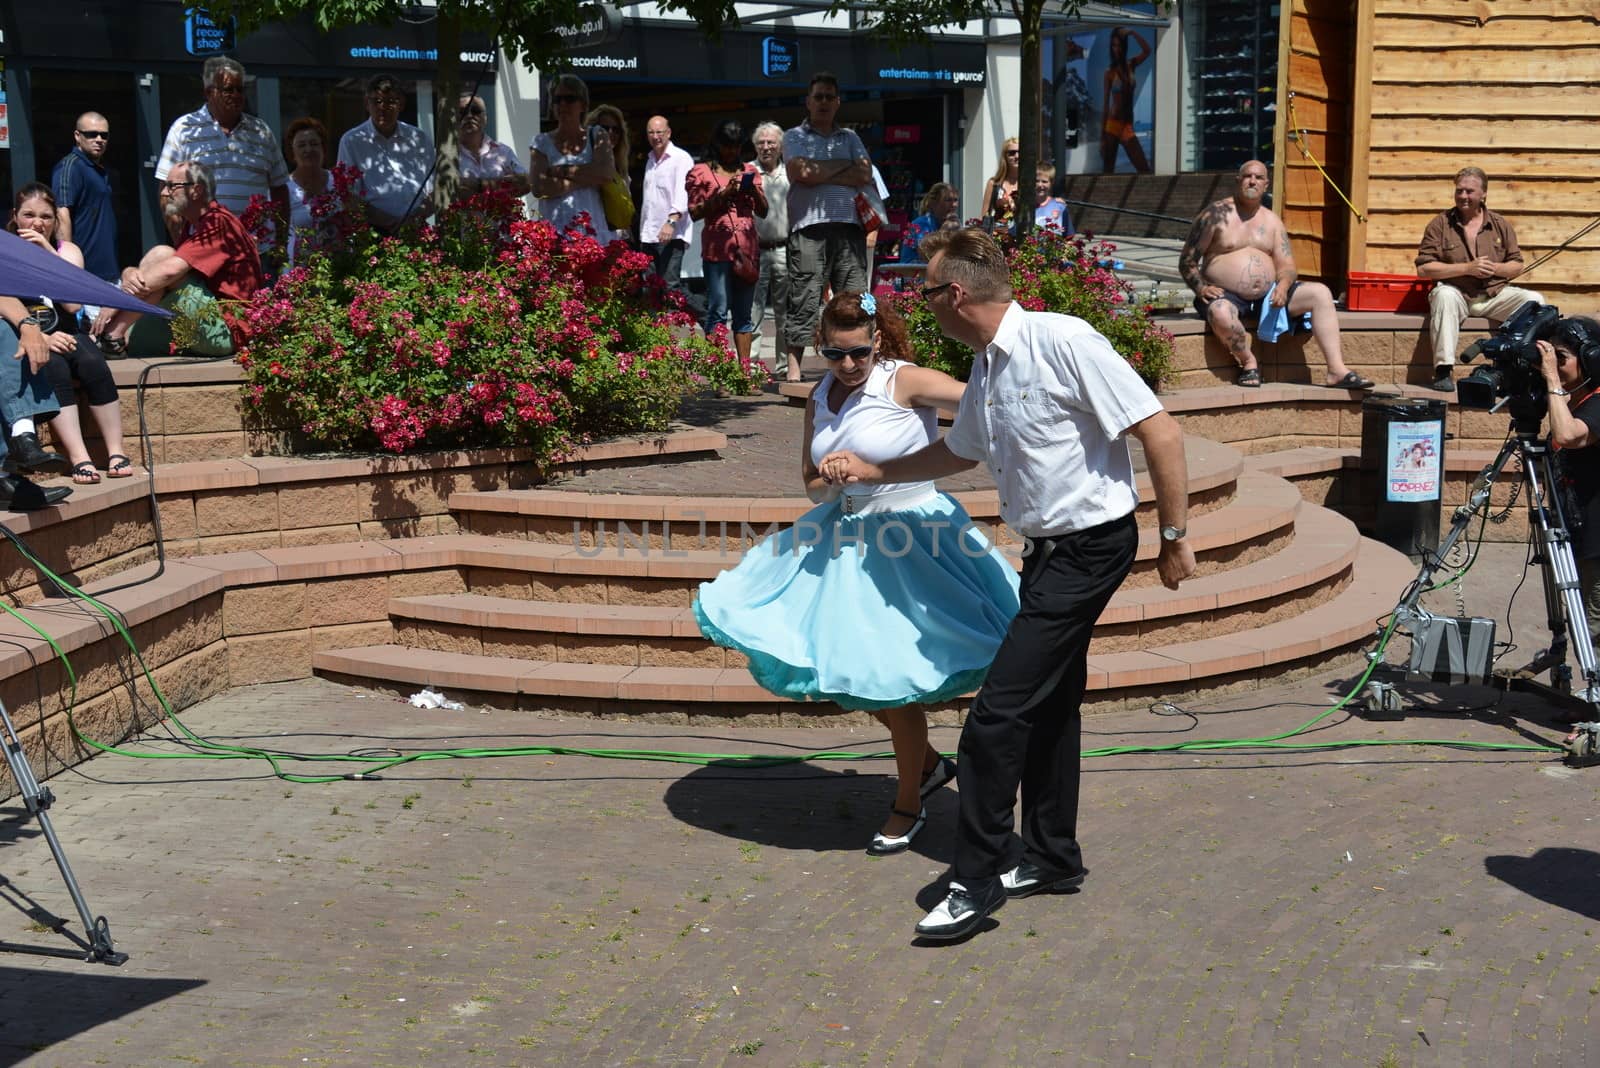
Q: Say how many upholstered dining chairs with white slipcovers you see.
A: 0